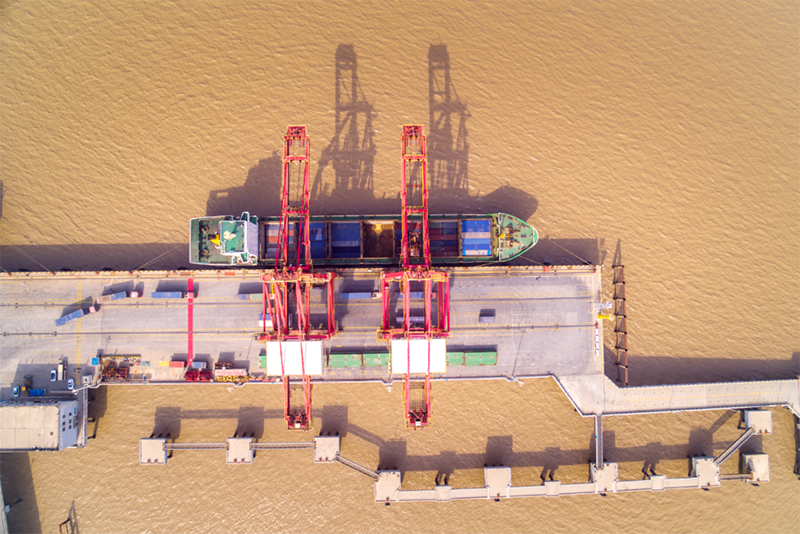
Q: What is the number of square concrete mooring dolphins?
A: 9